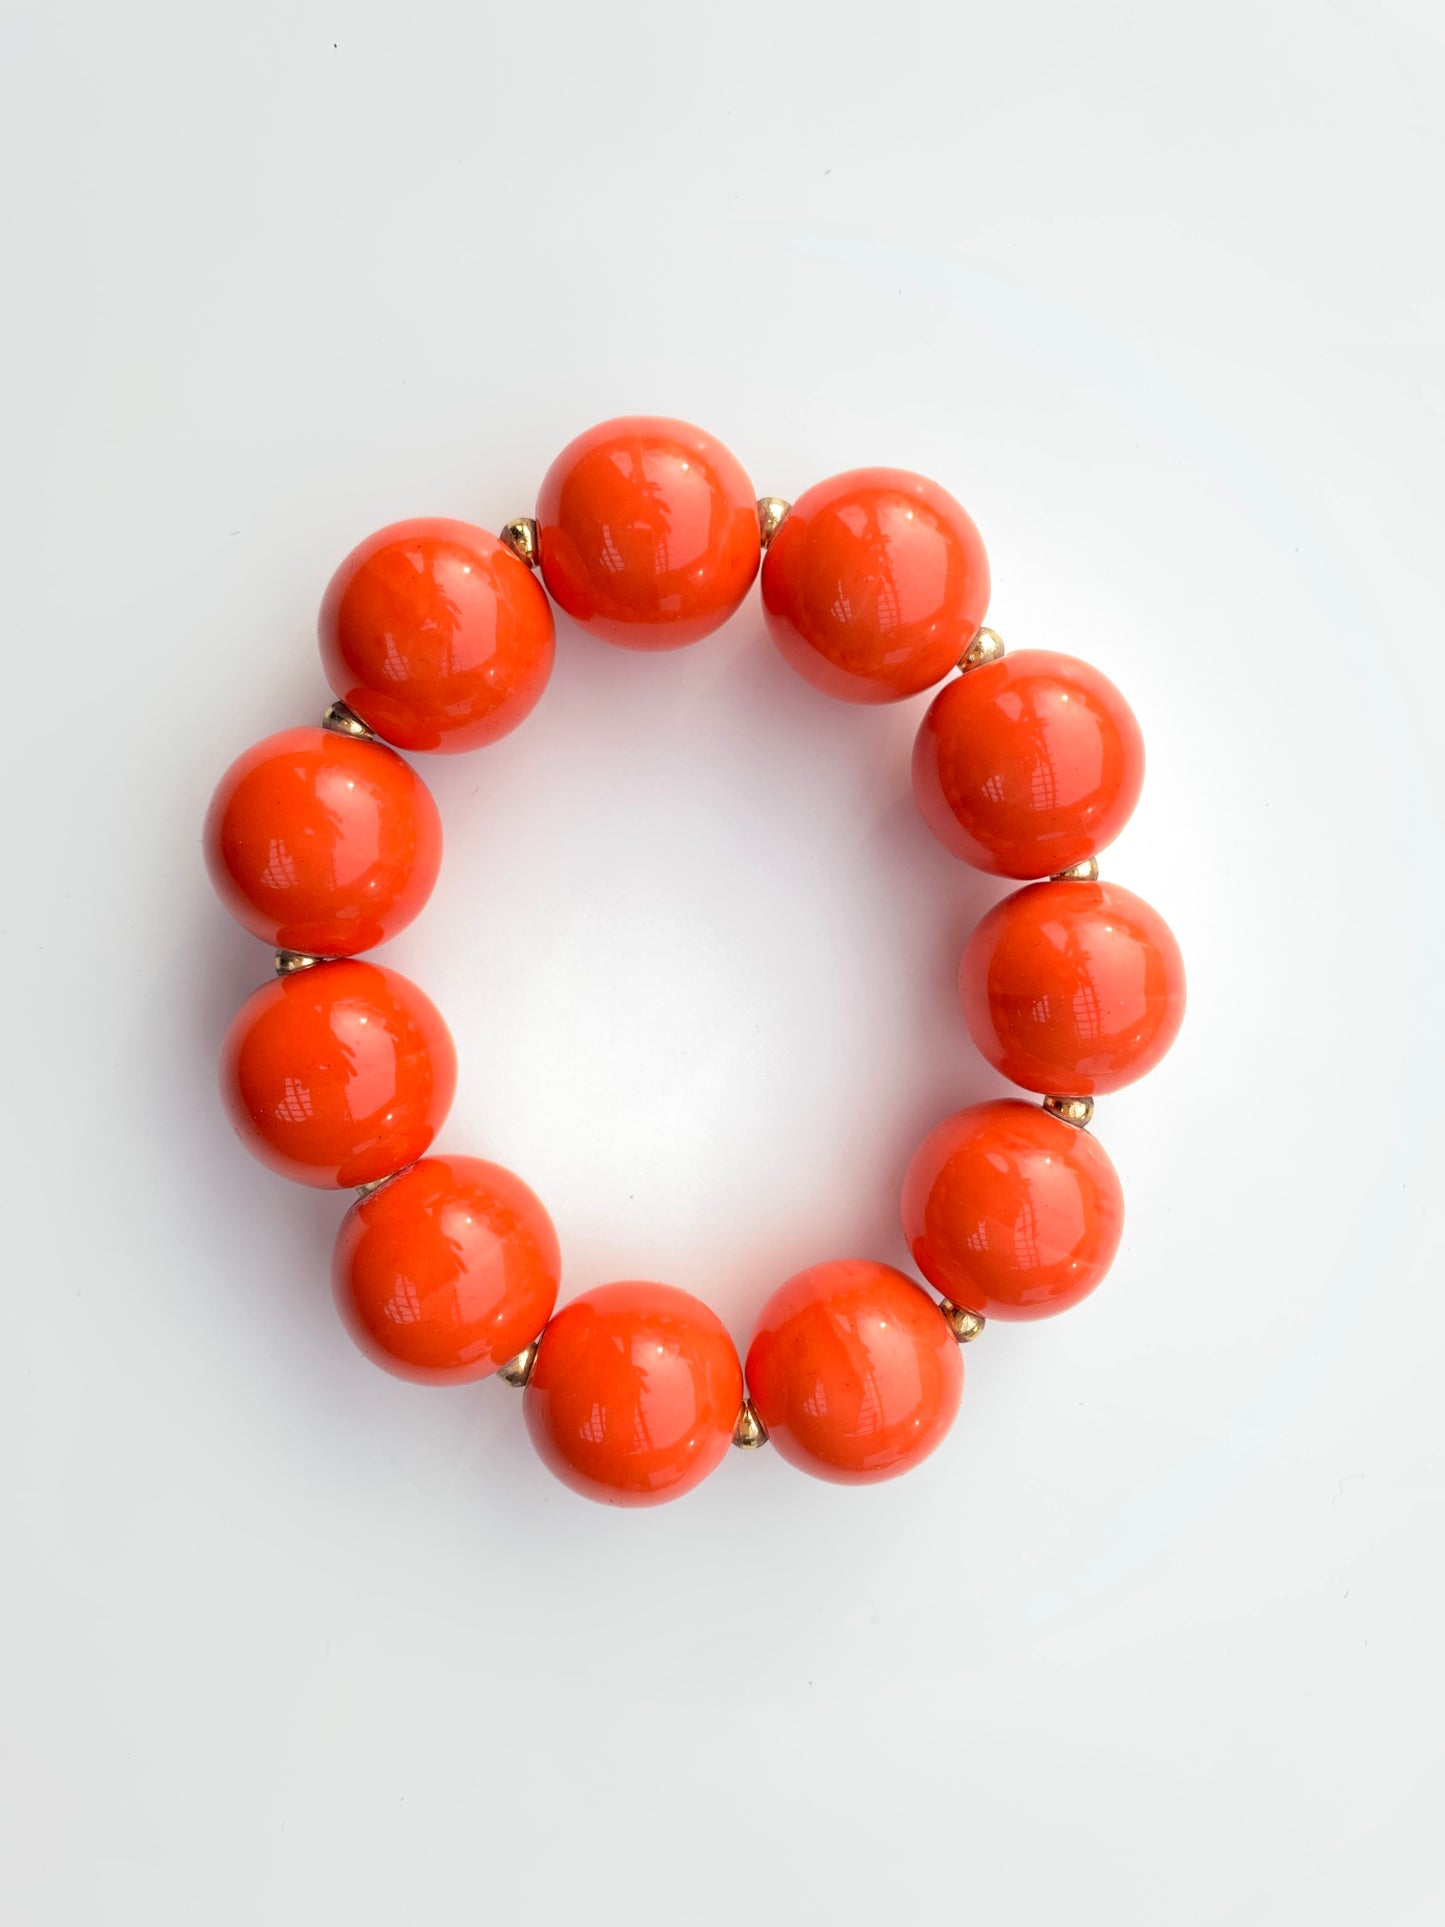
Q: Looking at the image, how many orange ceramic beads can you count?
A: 11